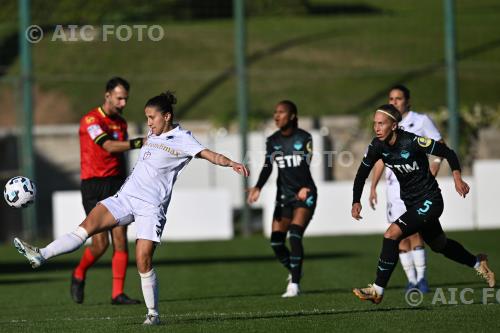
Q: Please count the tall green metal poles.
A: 3